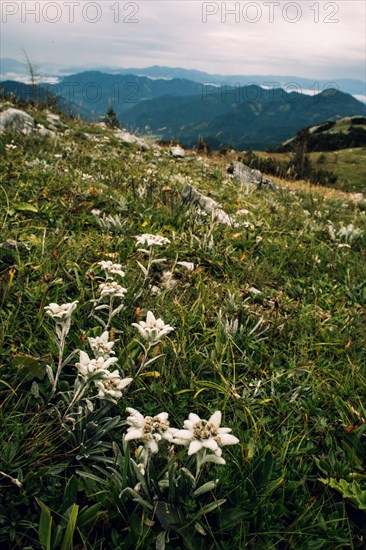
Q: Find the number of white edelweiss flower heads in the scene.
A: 10